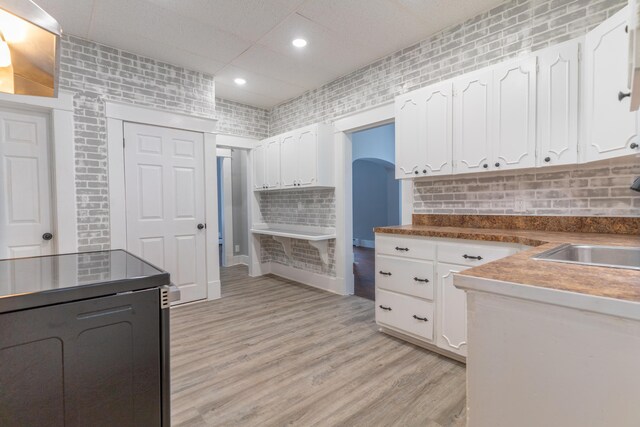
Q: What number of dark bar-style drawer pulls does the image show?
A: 6